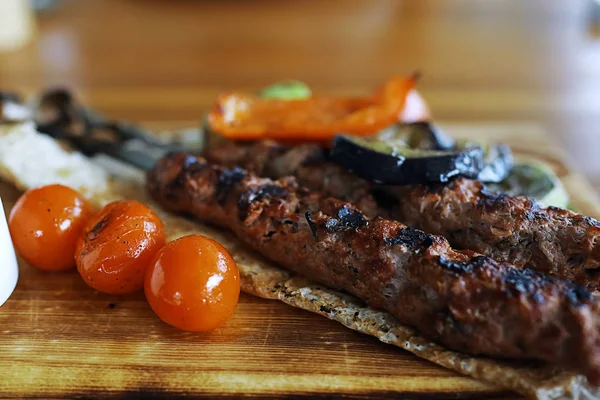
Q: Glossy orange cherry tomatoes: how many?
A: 3